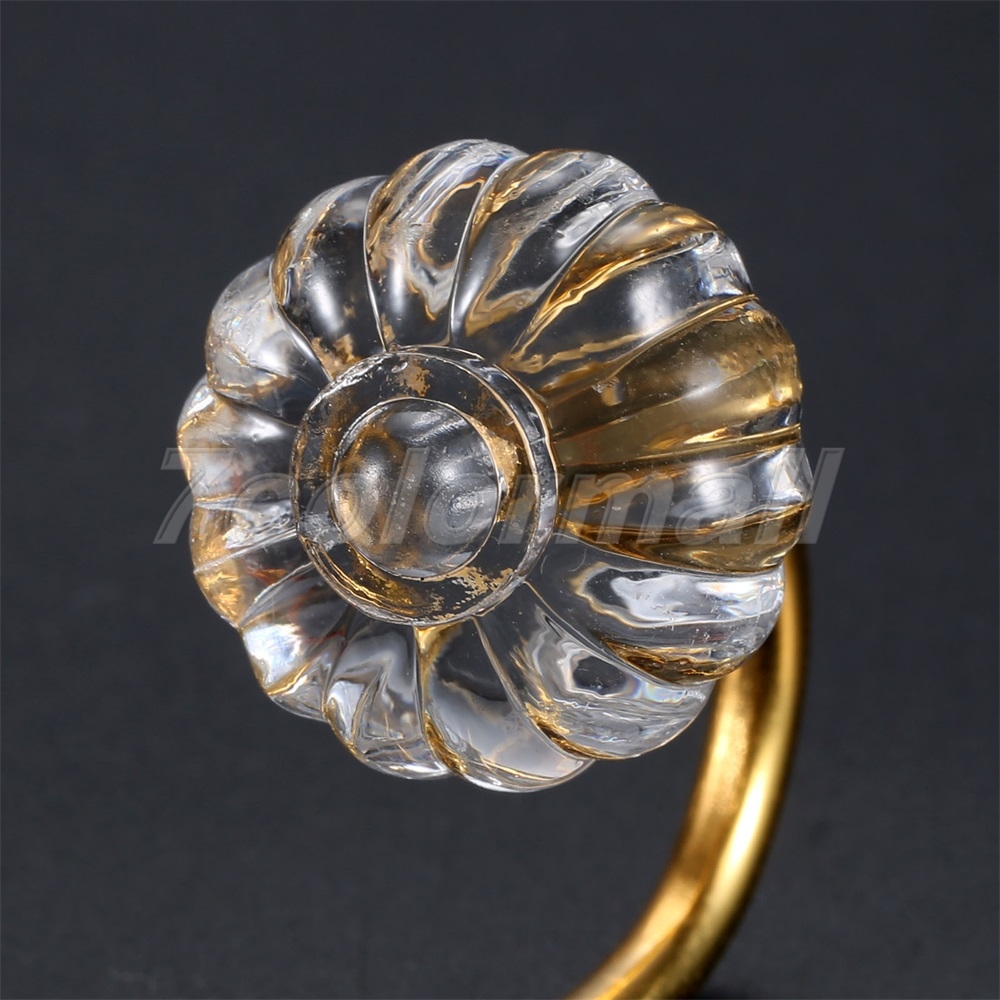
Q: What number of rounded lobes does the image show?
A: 14